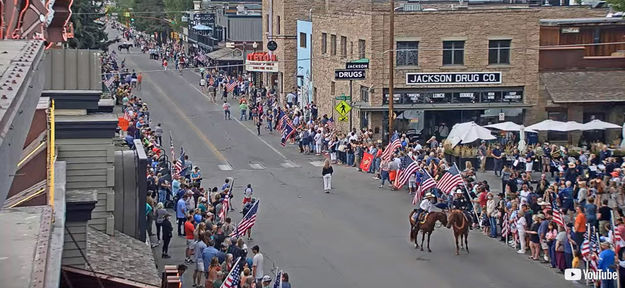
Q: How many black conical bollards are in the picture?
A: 0